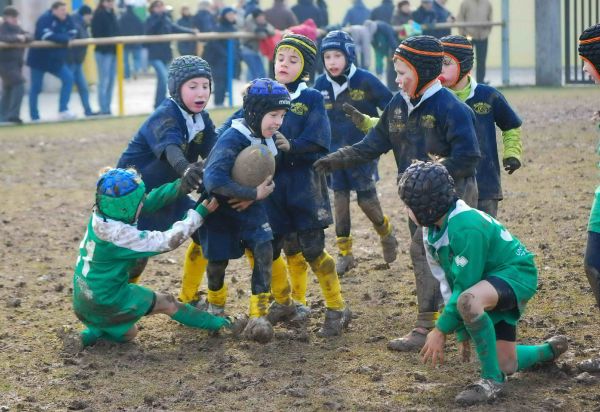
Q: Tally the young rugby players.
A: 9